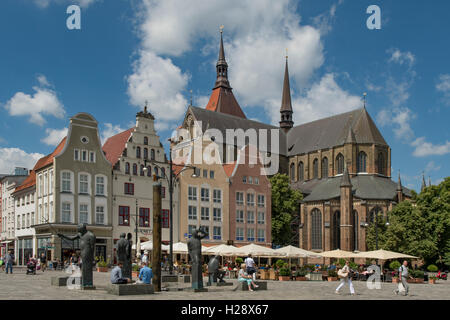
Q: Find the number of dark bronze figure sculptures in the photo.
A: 4